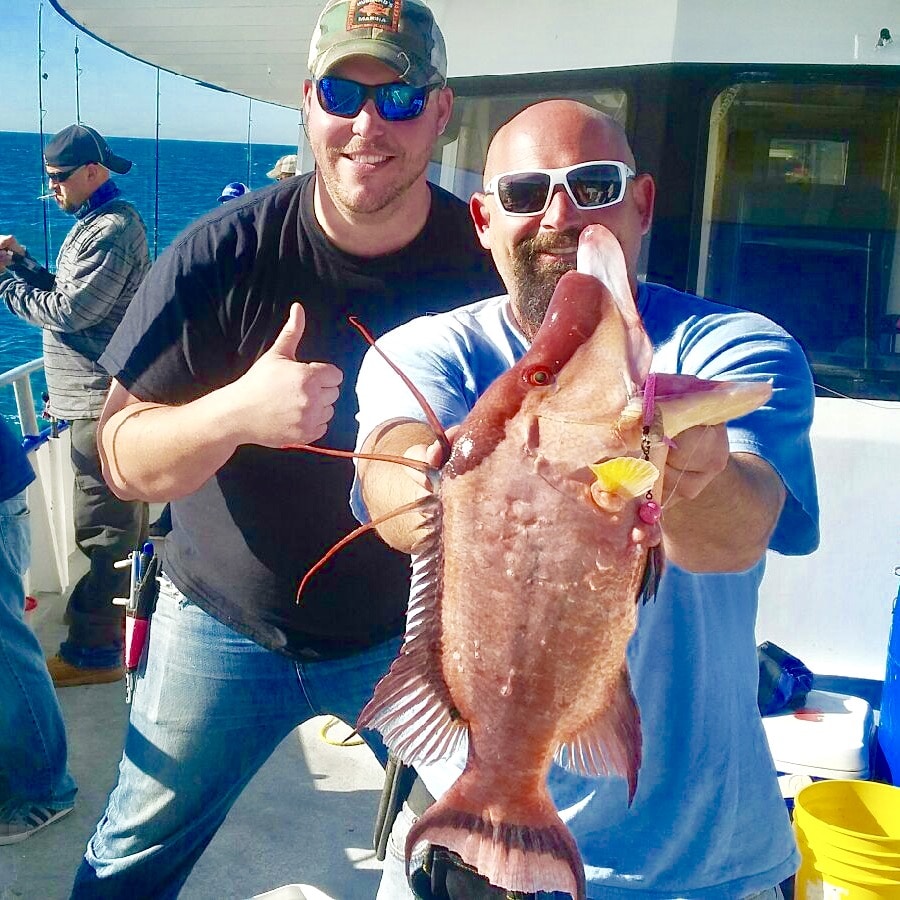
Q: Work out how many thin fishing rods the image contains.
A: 4